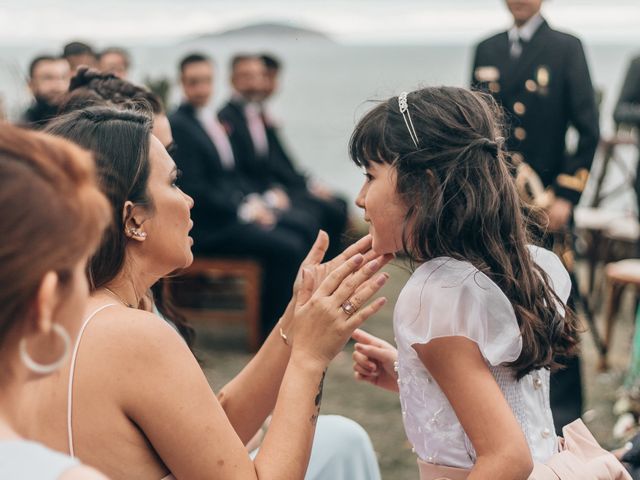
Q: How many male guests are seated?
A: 6